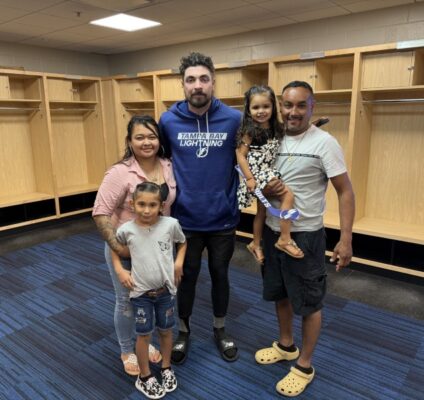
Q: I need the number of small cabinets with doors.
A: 7